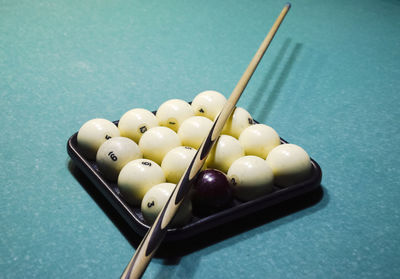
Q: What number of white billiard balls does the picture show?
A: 15